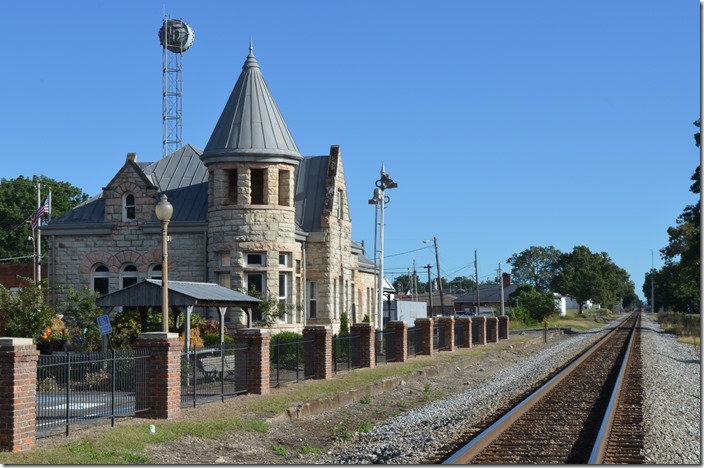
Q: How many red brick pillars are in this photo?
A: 12